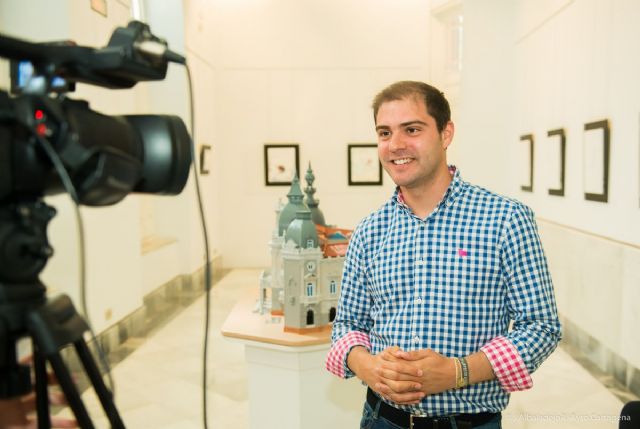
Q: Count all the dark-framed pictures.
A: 6